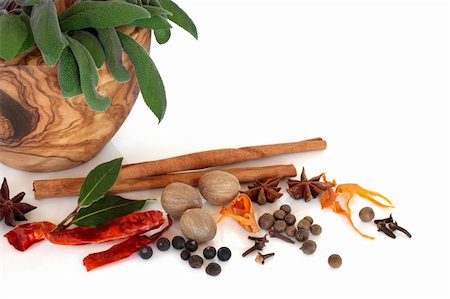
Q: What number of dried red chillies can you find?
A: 3